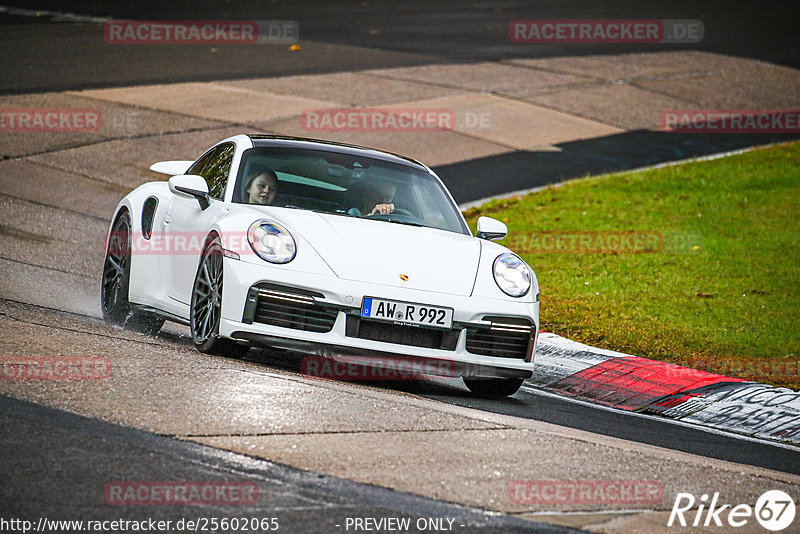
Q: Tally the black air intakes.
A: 4